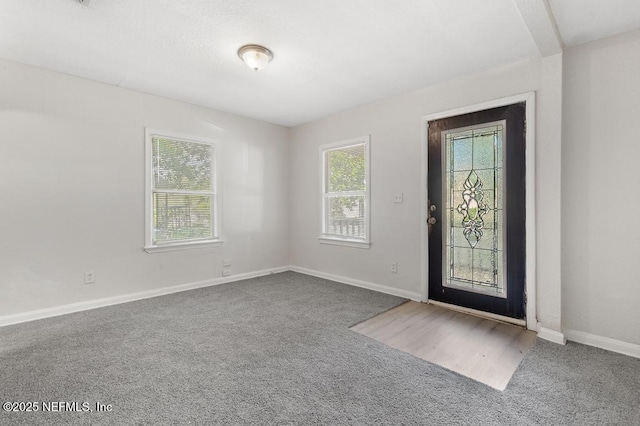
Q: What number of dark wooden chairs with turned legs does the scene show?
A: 0